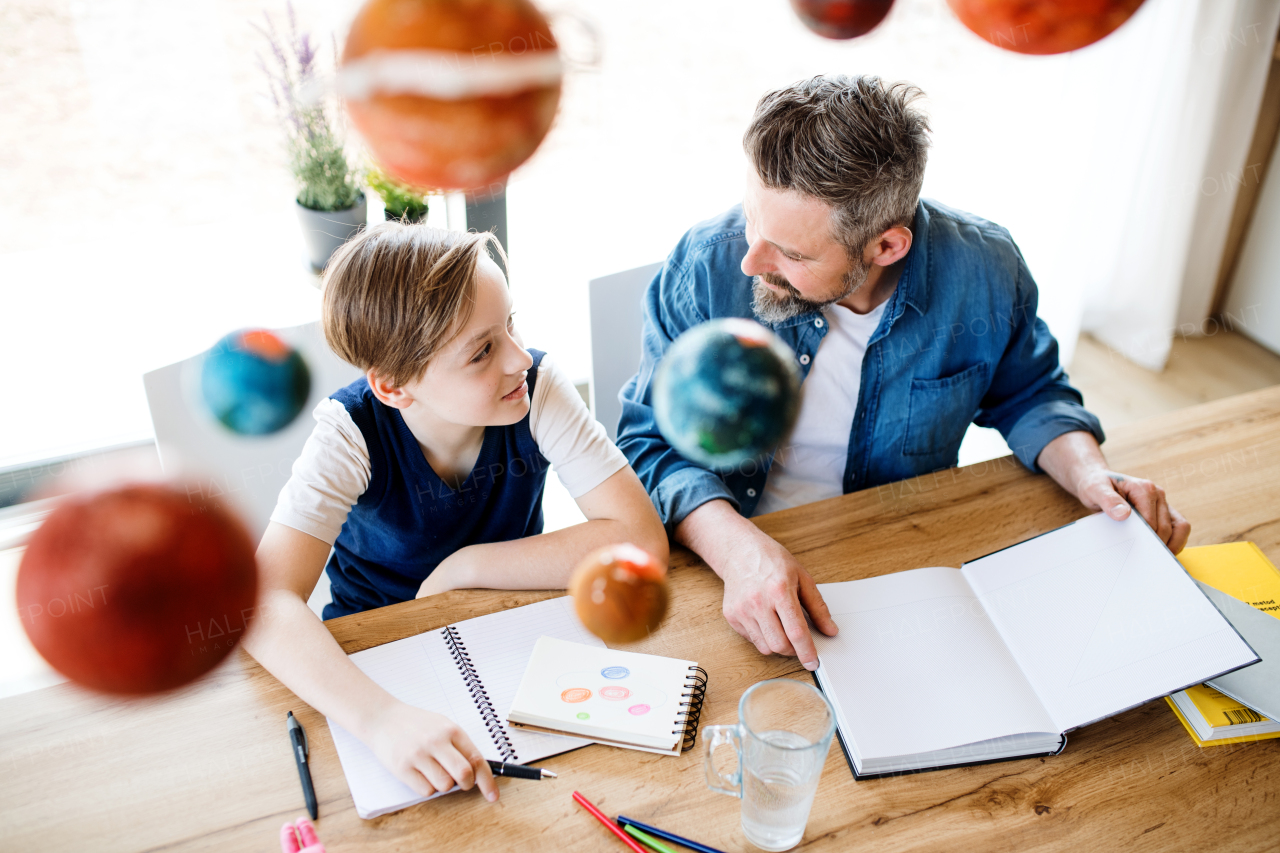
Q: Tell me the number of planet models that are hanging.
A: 7